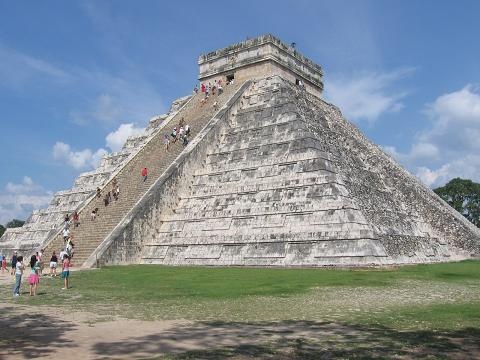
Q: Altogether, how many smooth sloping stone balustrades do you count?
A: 2